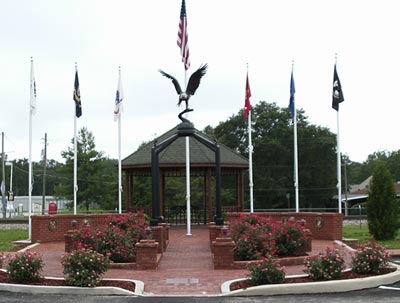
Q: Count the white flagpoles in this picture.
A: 7